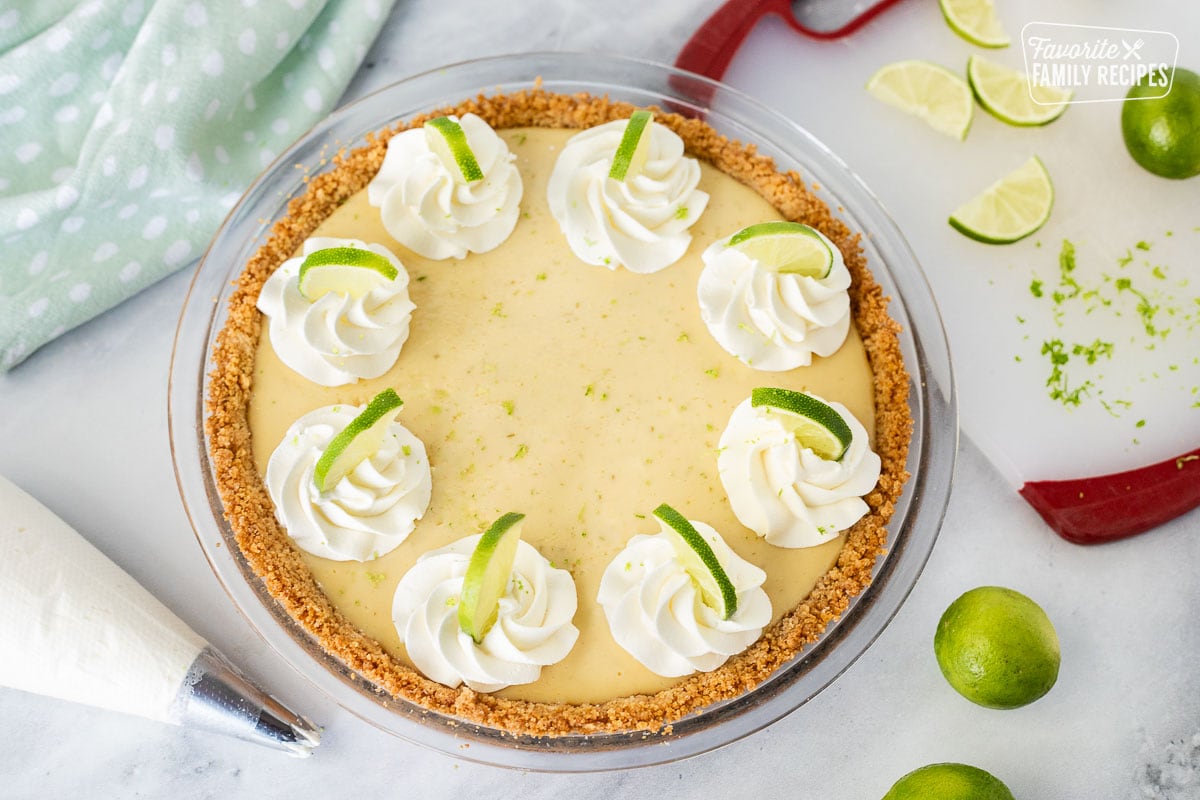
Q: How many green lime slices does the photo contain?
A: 12